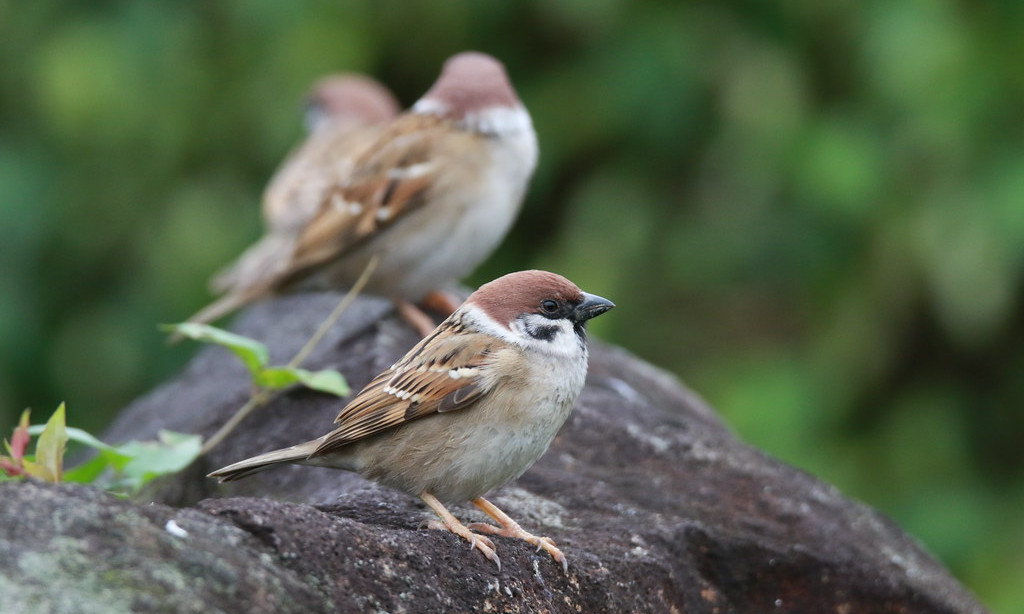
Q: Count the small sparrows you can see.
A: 3